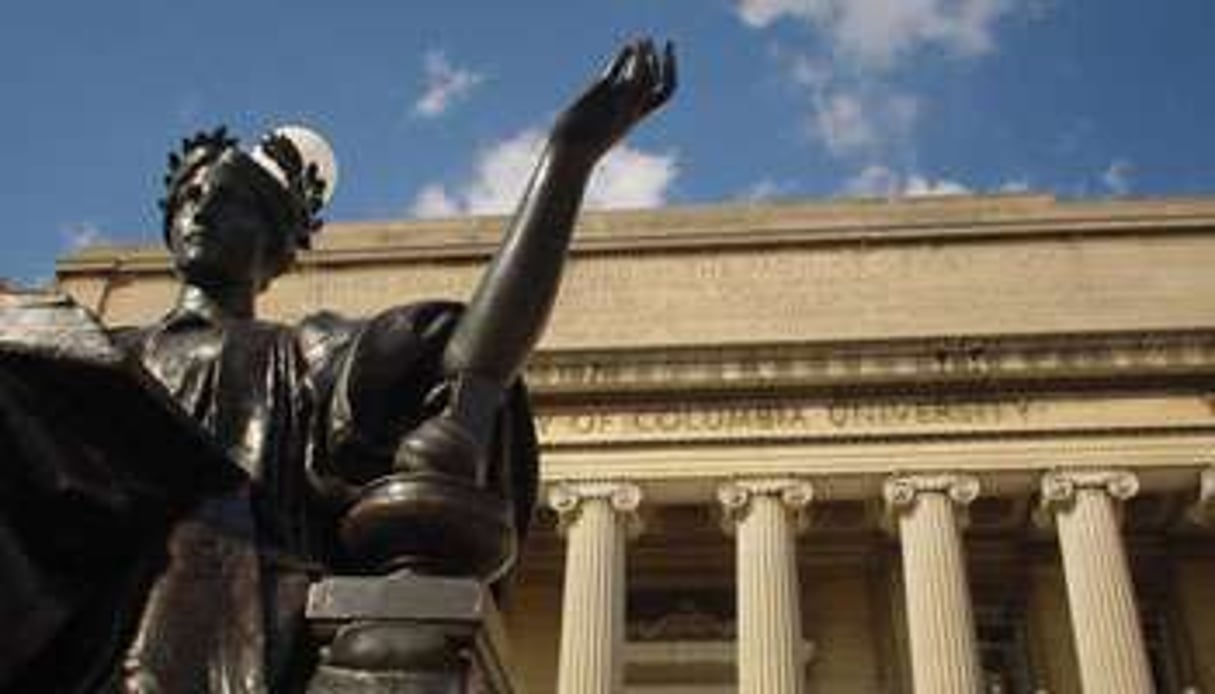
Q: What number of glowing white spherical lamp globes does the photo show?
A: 1